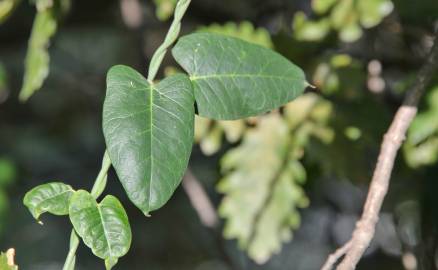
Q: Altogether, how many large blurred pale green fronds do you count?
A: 1